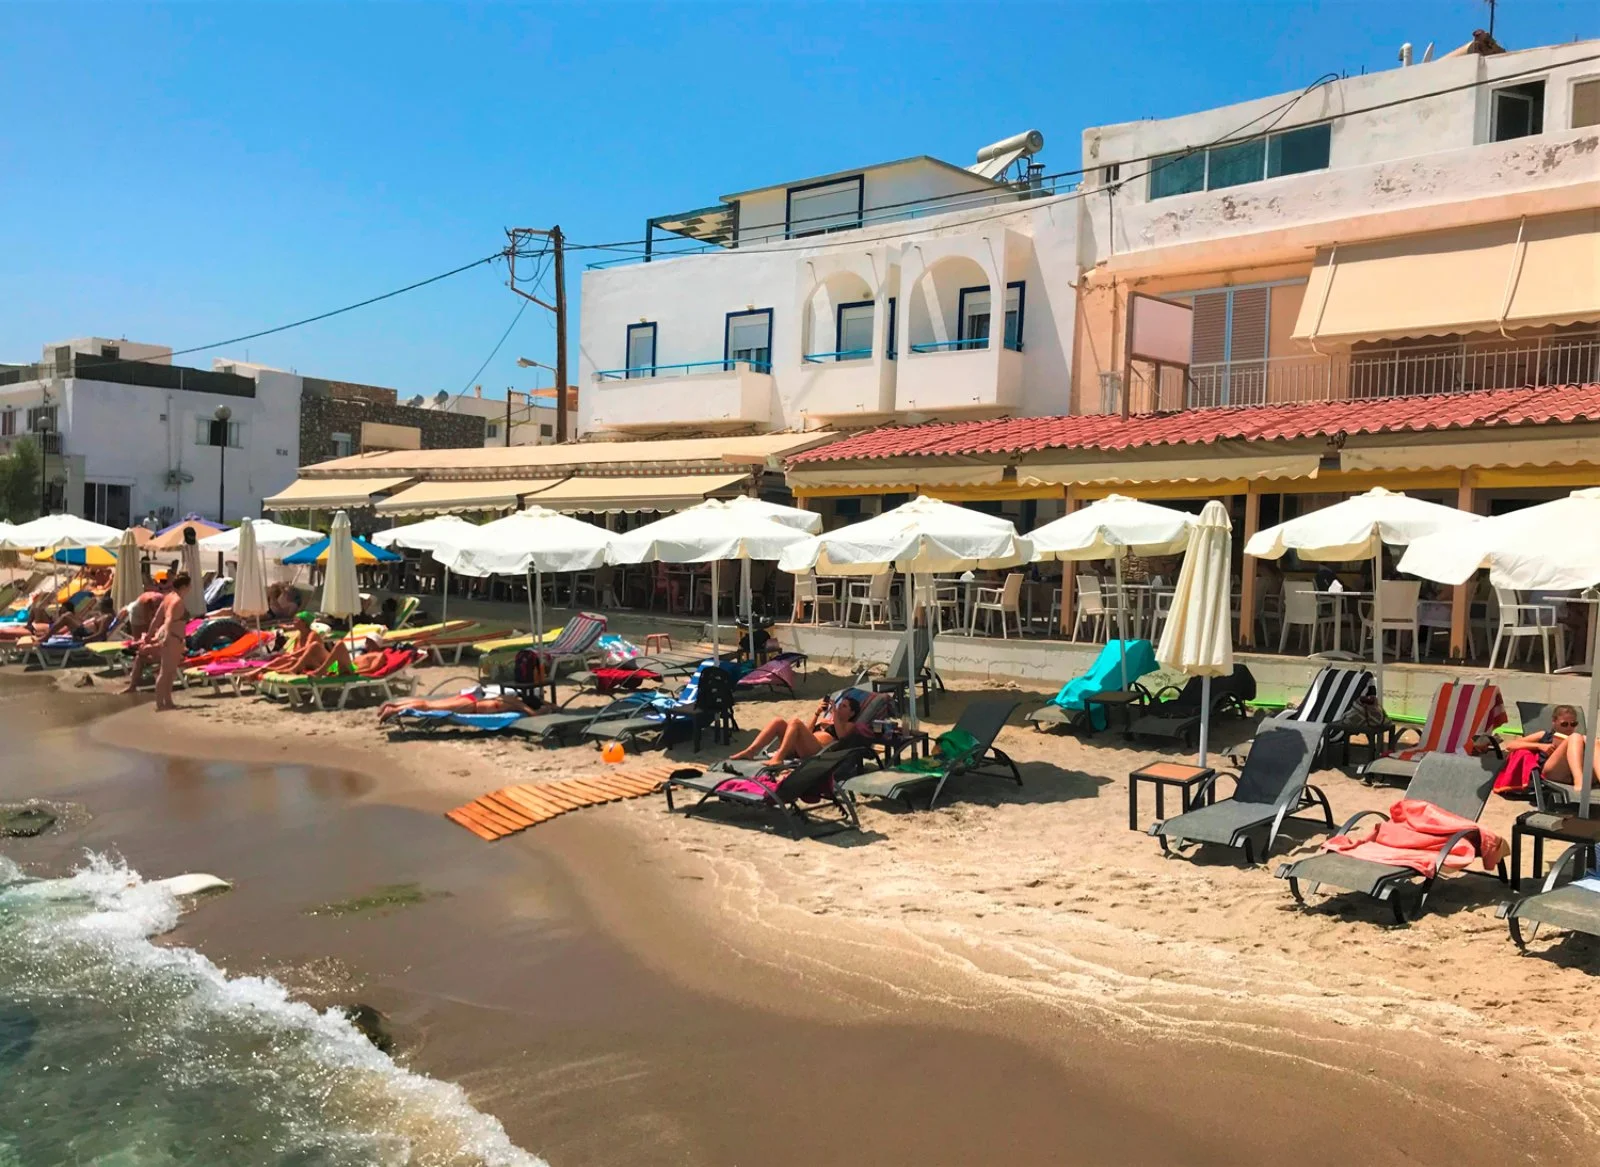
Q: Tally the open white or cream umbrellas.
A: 11